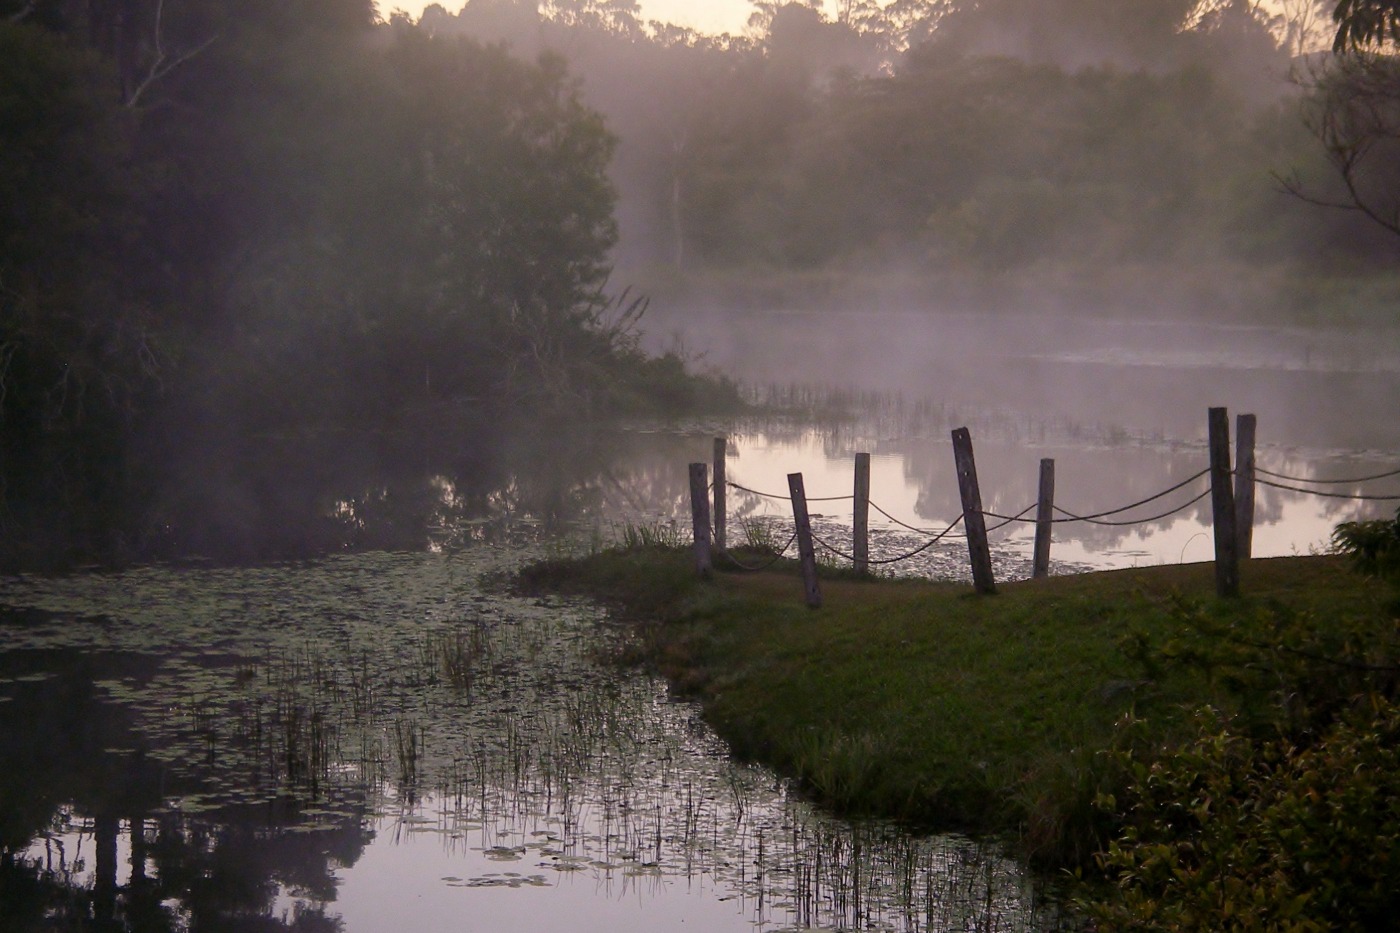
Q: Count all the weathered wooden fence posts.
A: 8